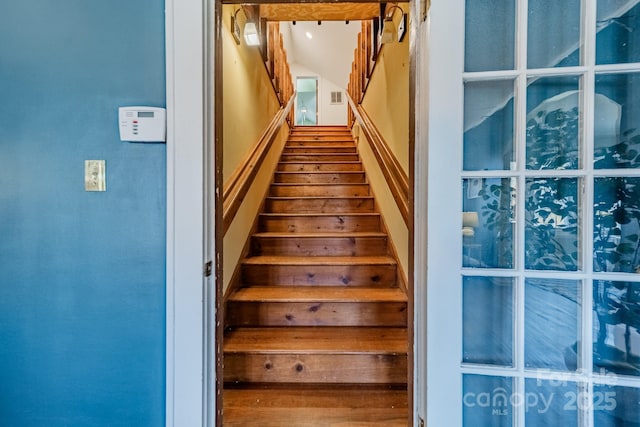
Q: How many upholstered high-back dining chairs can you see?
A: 0